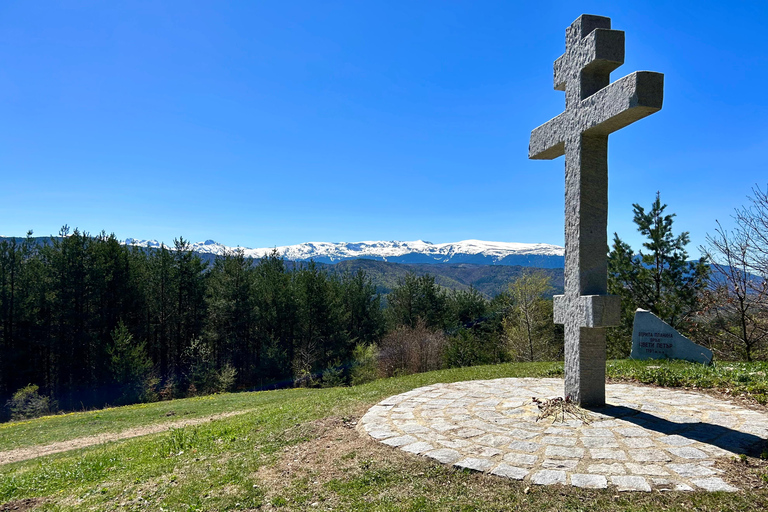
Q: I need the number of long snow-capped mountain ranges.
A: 1